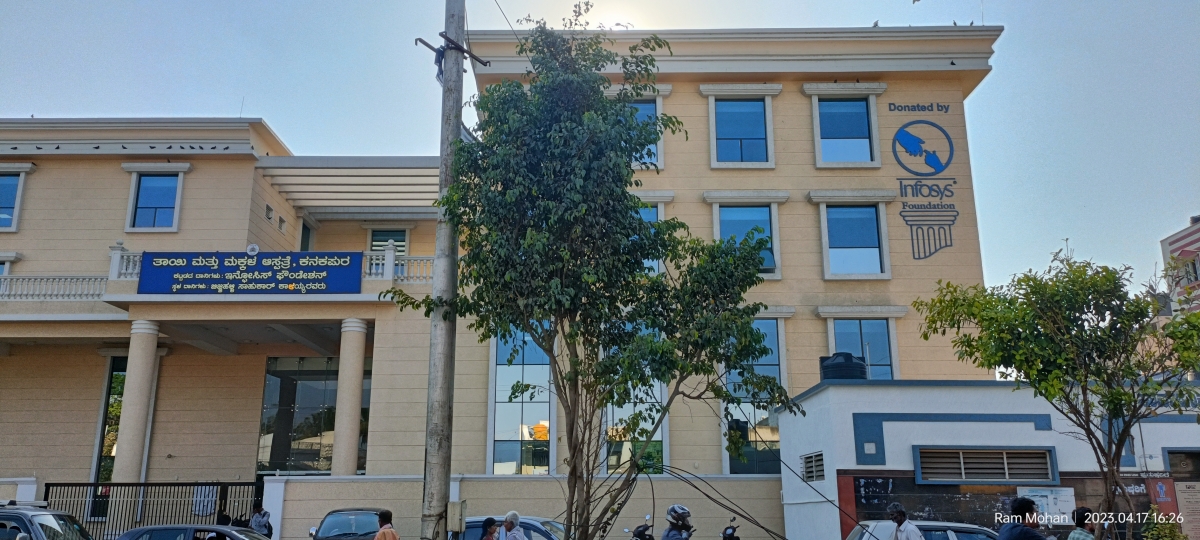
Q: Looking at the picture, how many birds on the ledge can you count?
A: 13